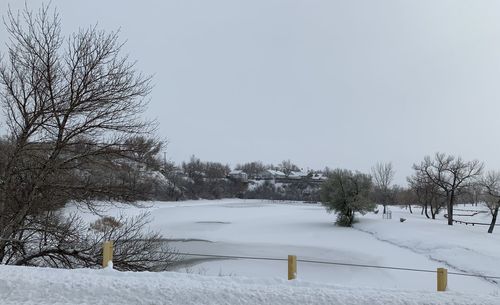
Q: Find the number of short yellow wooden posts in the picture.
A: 3